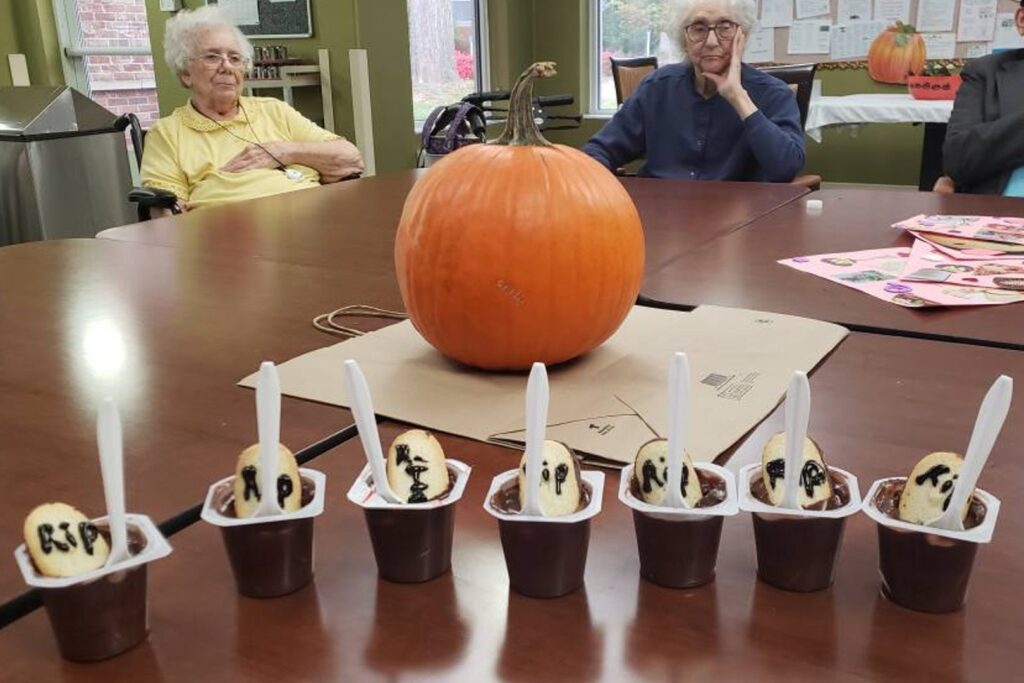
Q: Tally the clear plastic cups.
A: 7